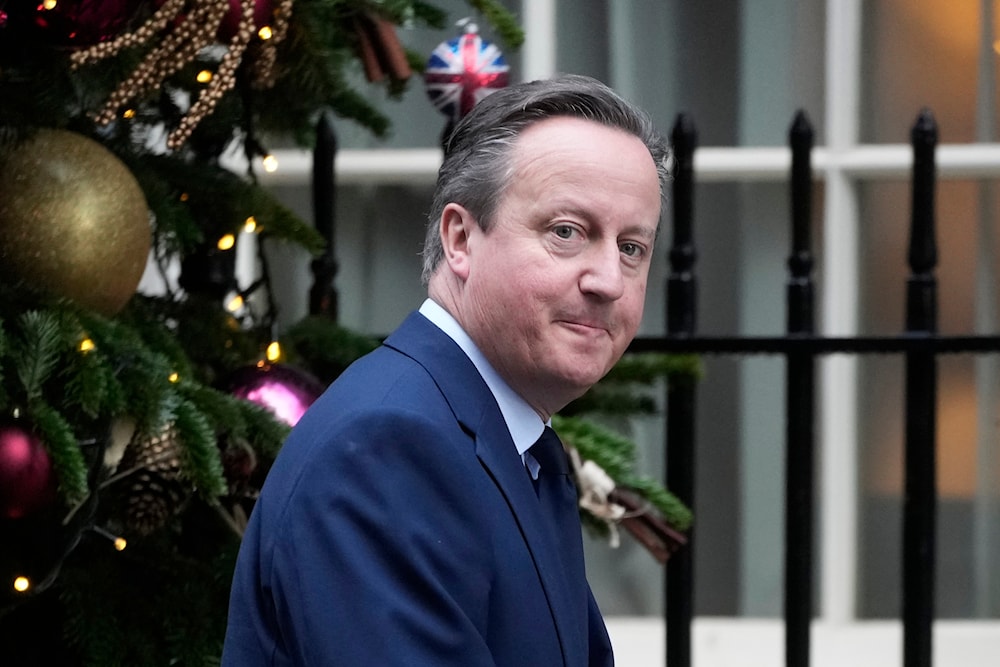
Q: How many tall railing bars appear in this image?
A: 4